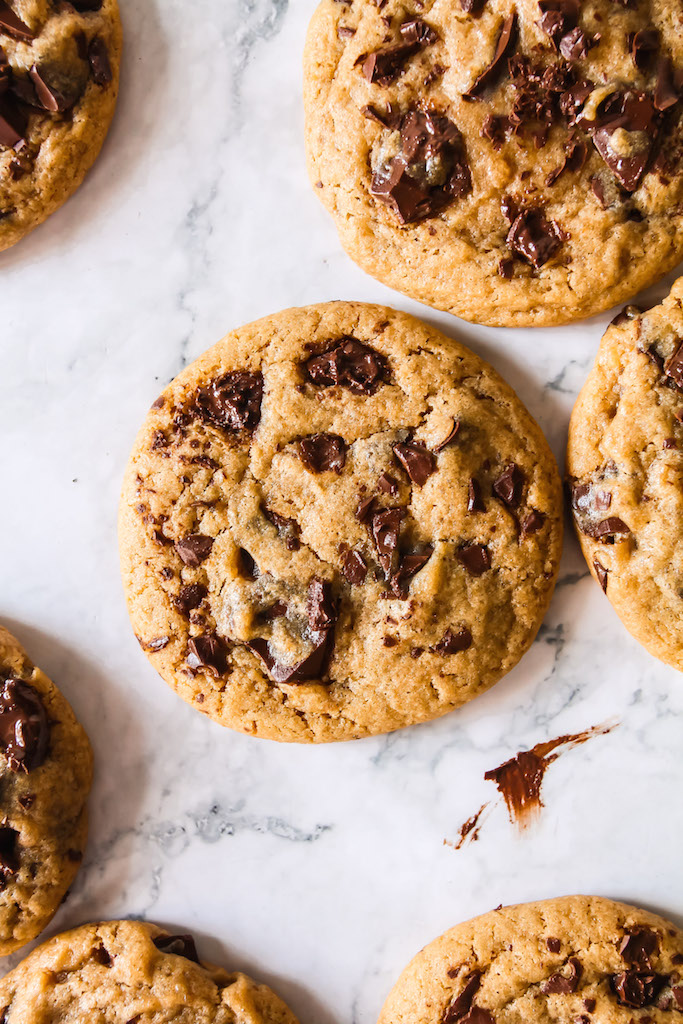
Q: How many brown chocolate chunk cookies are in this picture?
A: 7